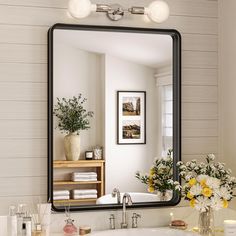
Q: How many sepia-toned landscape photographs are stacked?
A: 2